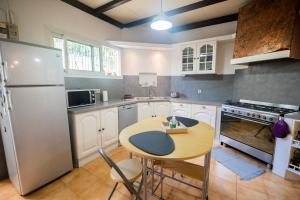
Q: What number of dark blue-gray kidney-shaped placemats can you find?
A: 2